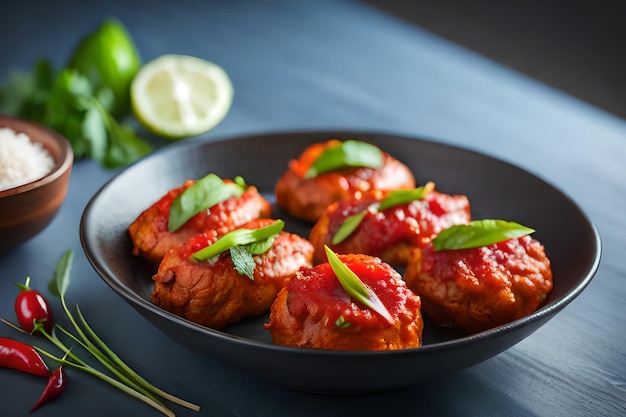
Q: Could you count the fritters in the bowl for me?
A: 6